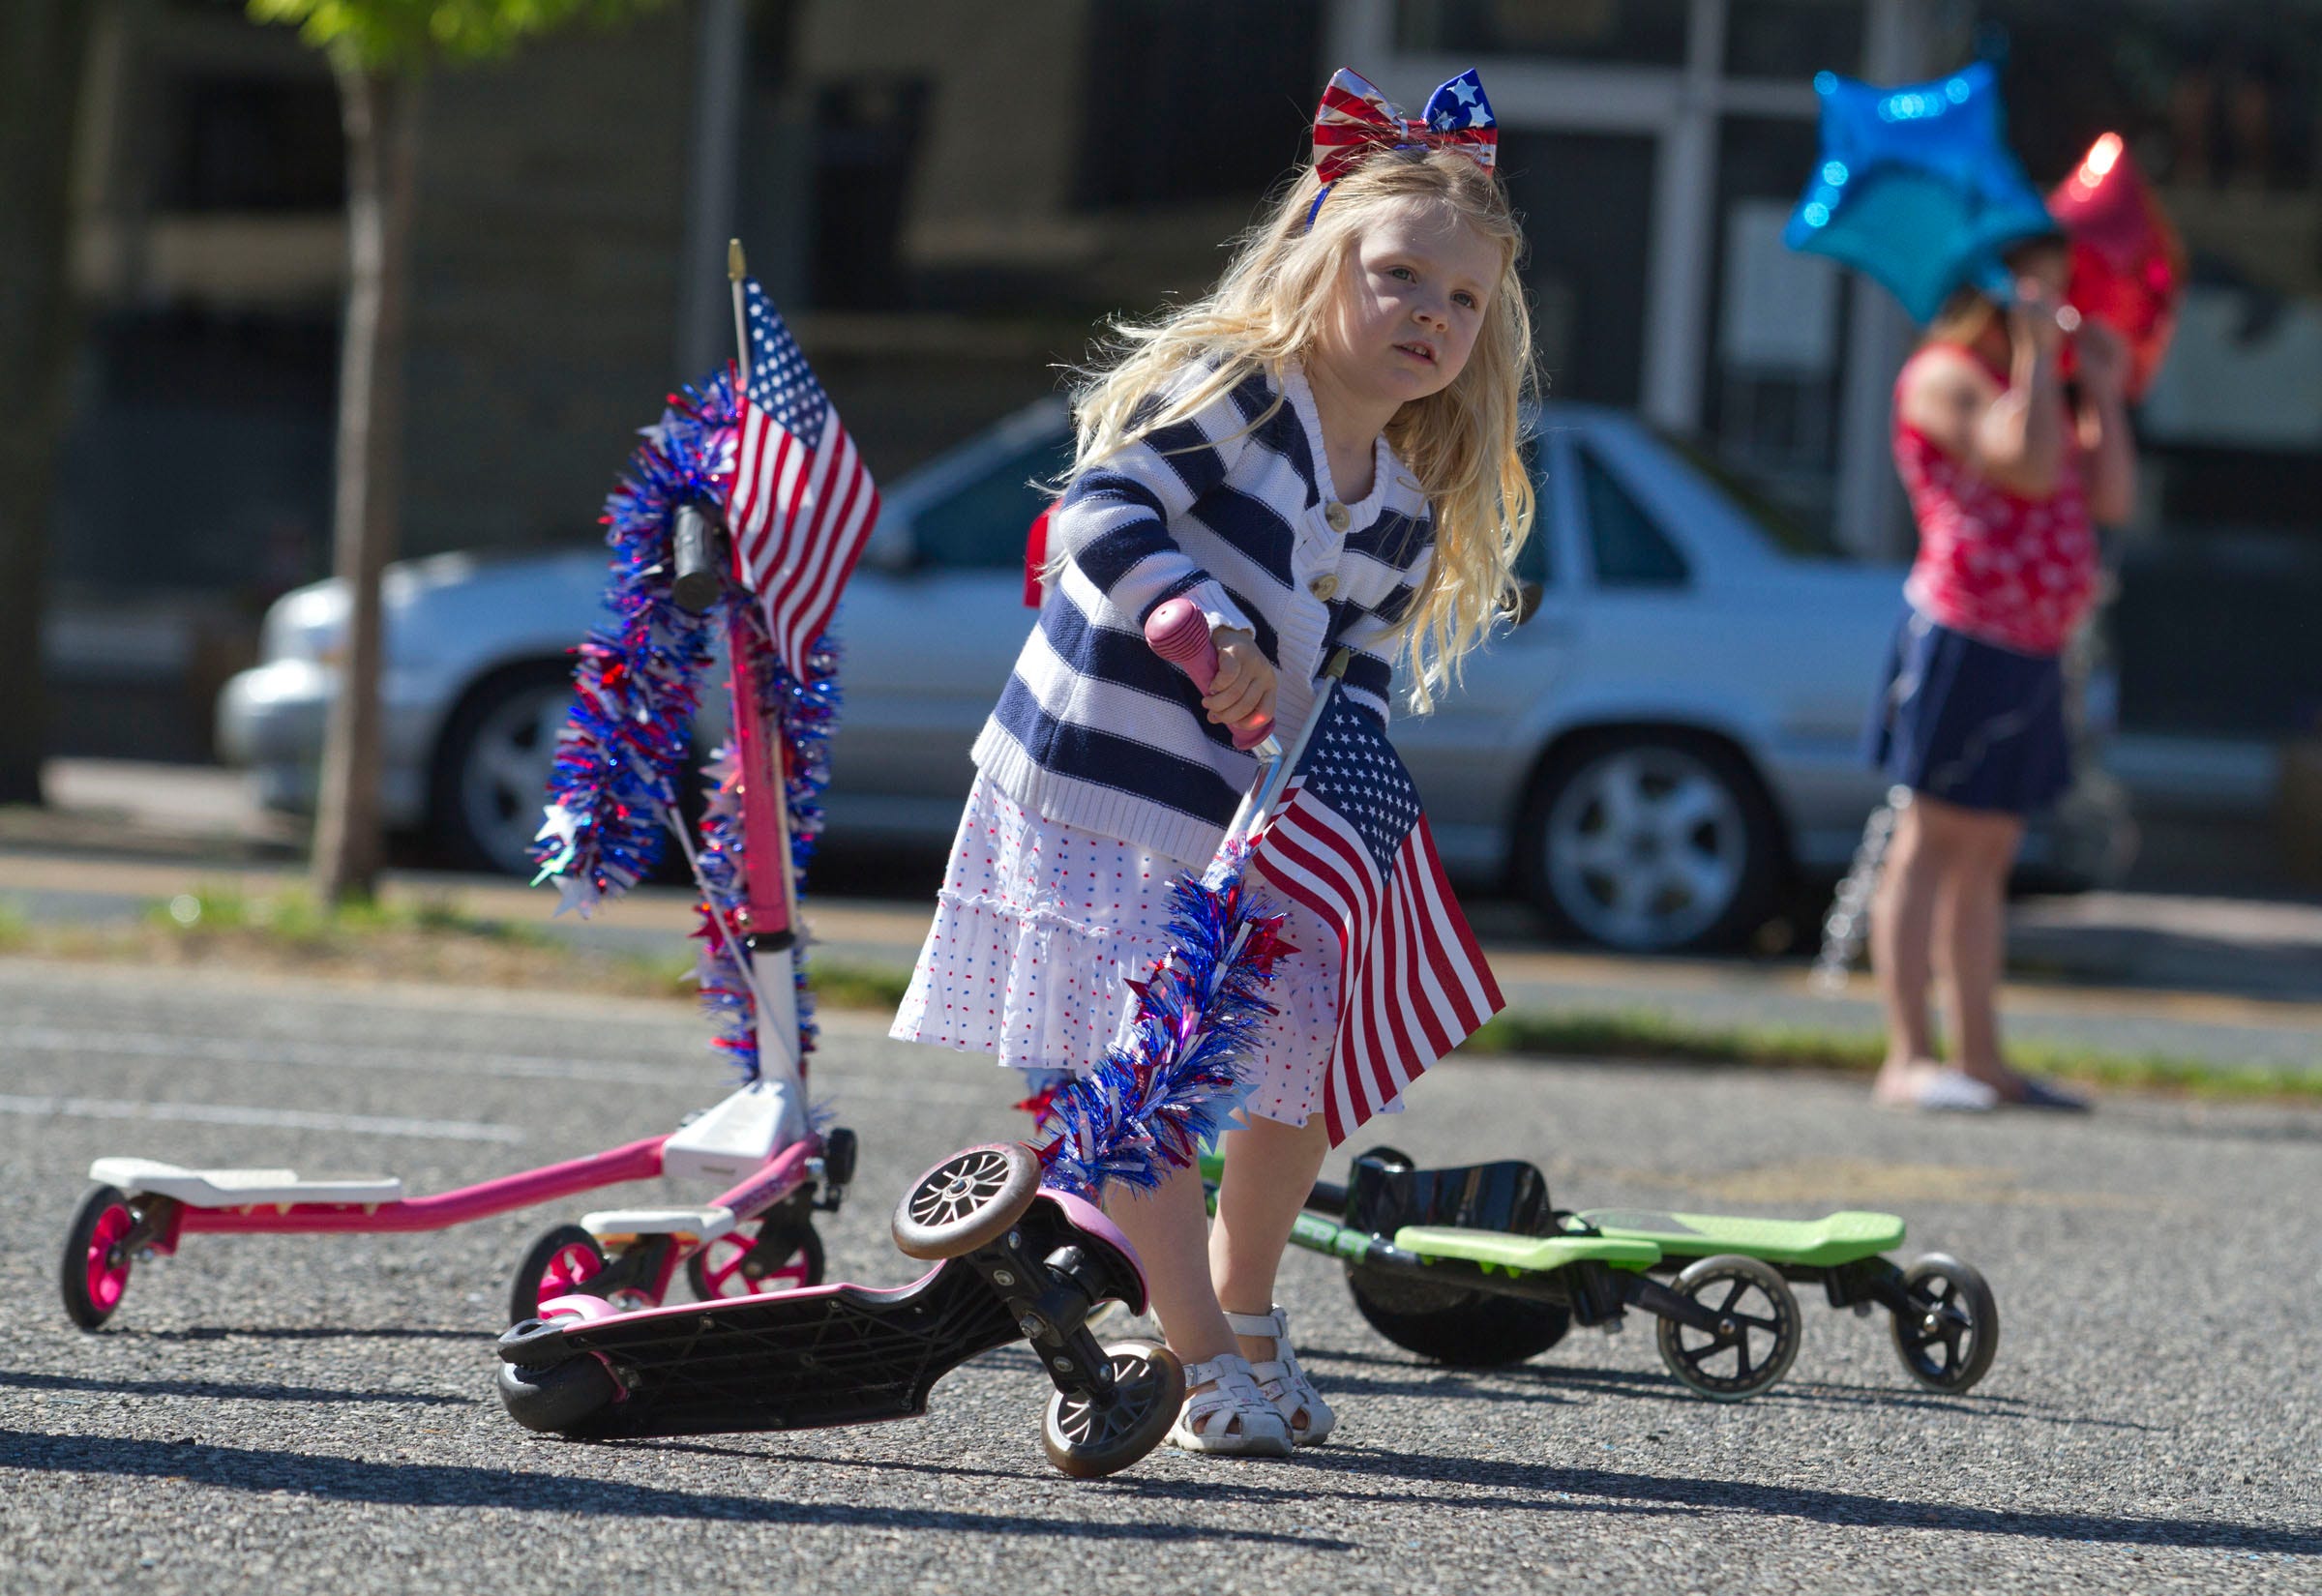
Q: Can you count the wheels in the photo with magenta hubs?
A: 3